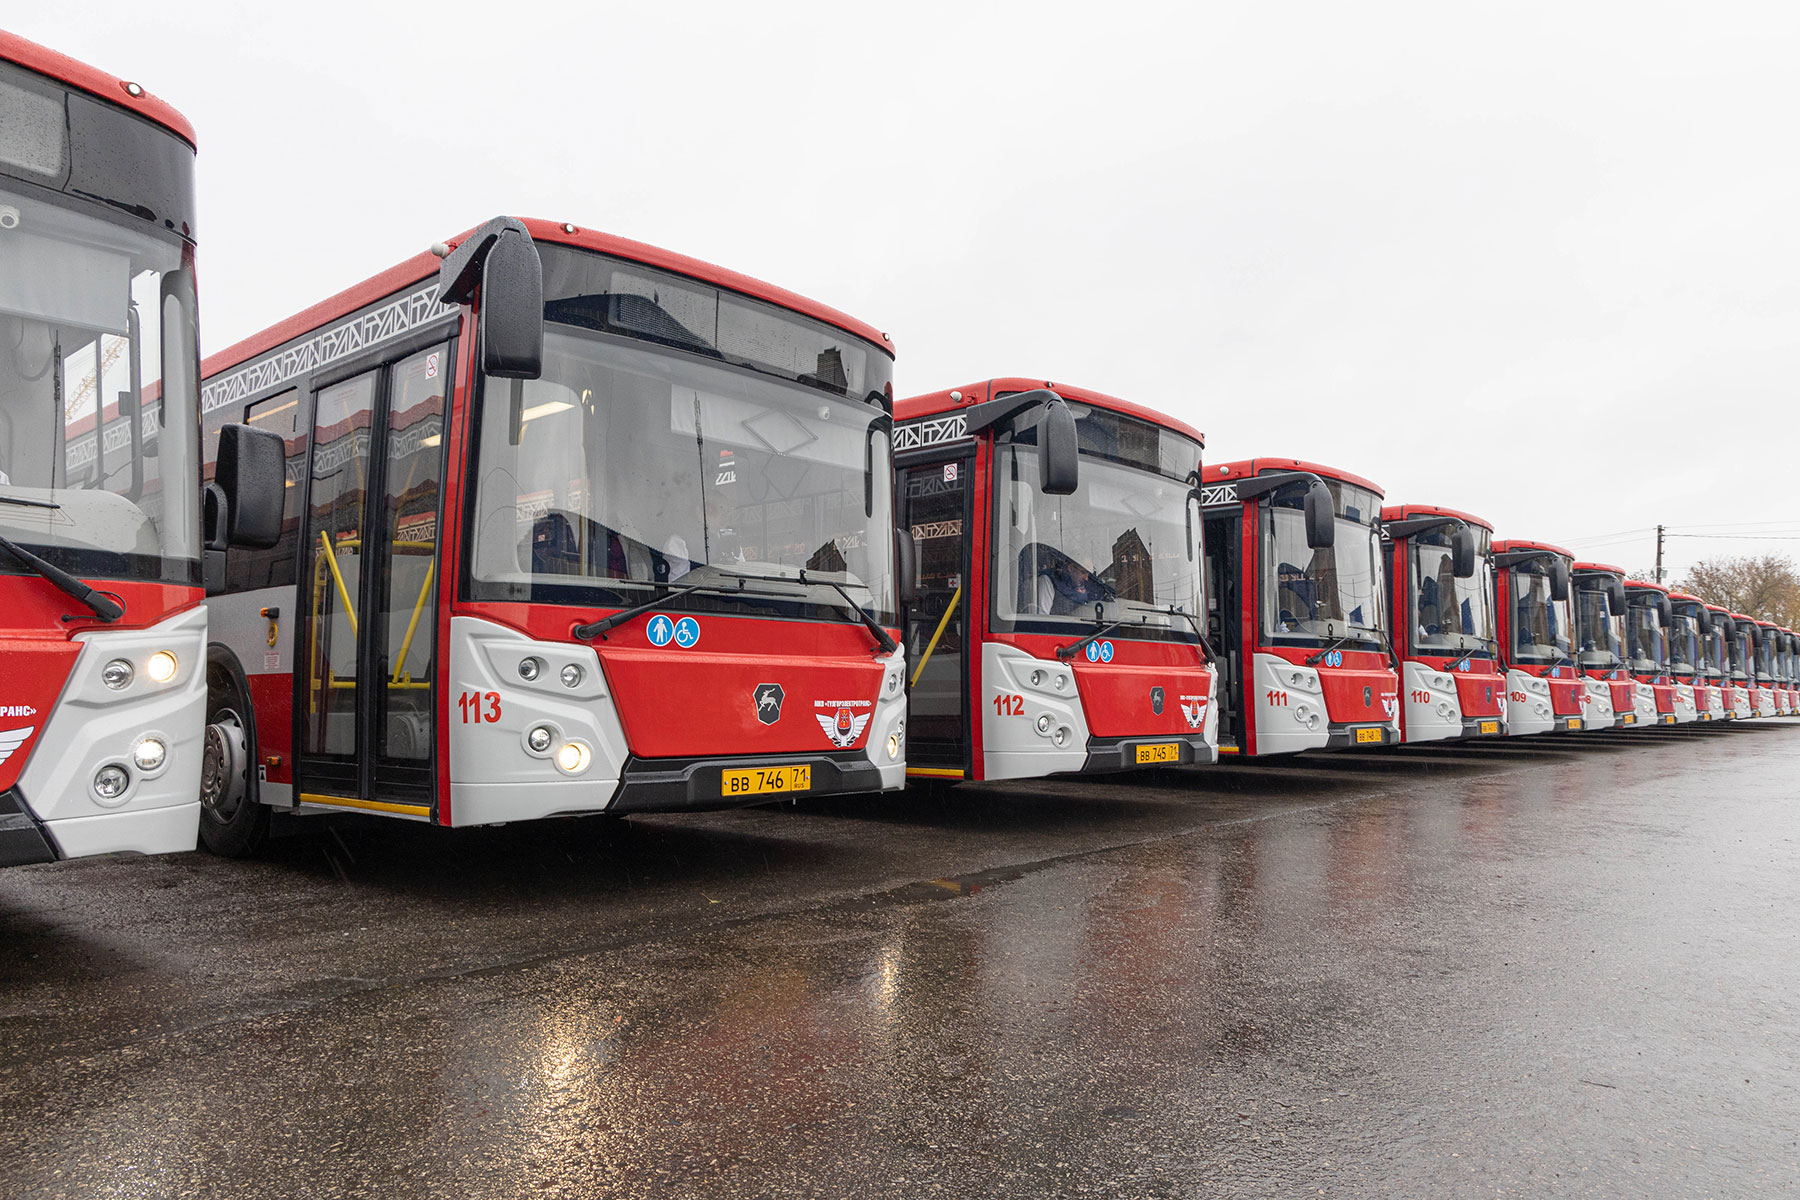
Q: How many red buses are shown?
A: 14